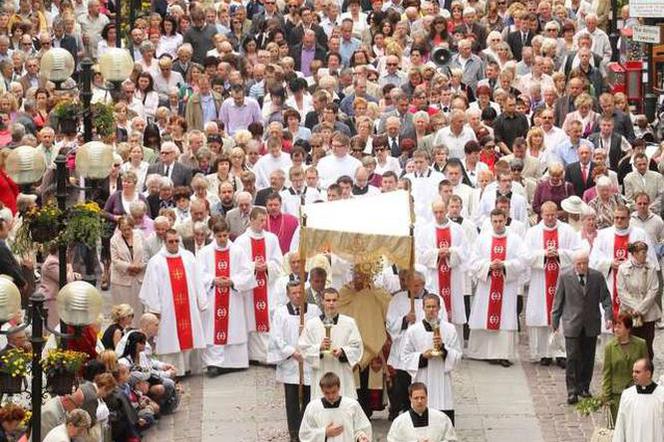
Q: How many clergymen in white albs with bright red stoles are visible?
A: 7